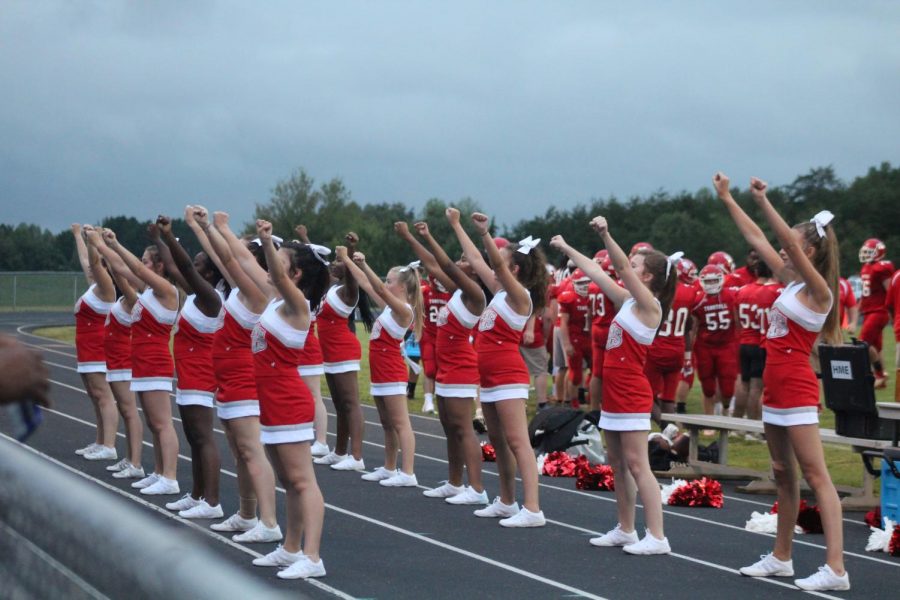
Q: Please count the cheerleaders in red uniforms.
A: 13